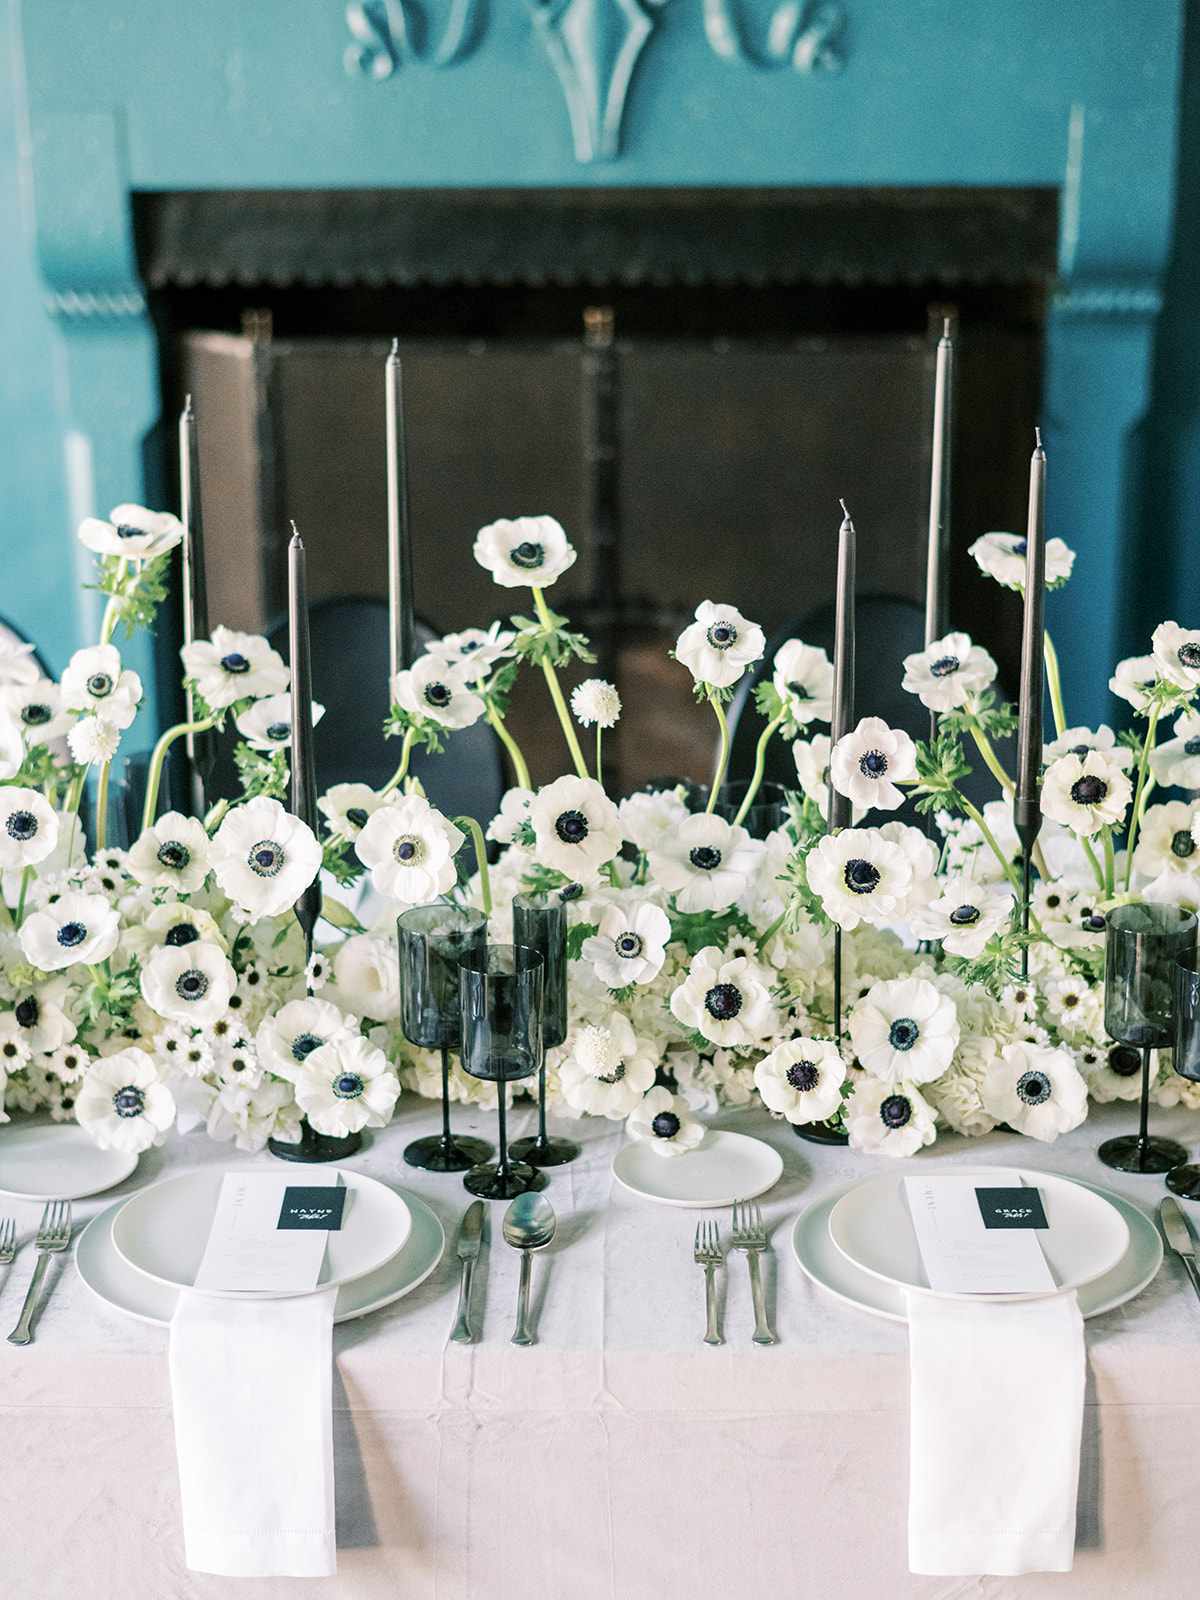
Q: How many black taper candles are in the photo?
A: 6